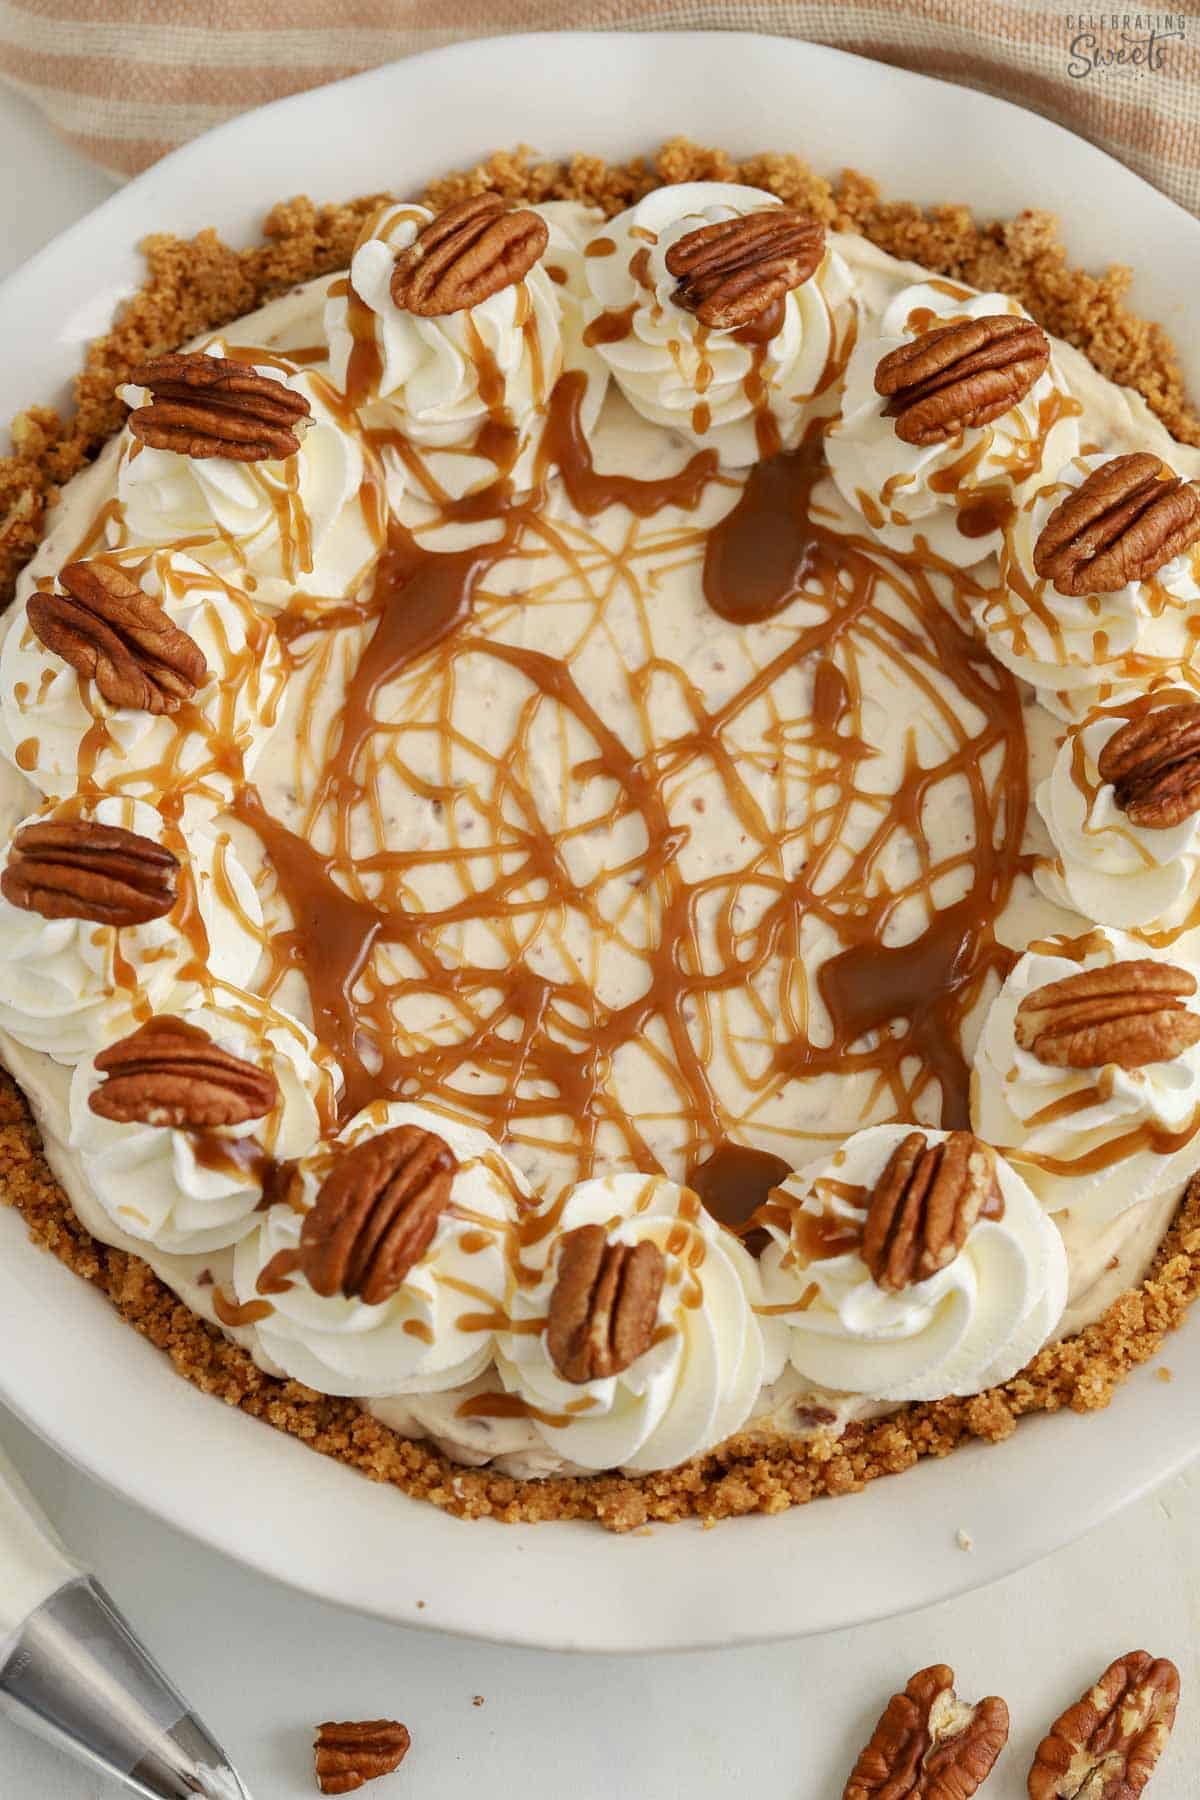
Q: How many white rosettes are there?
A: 13